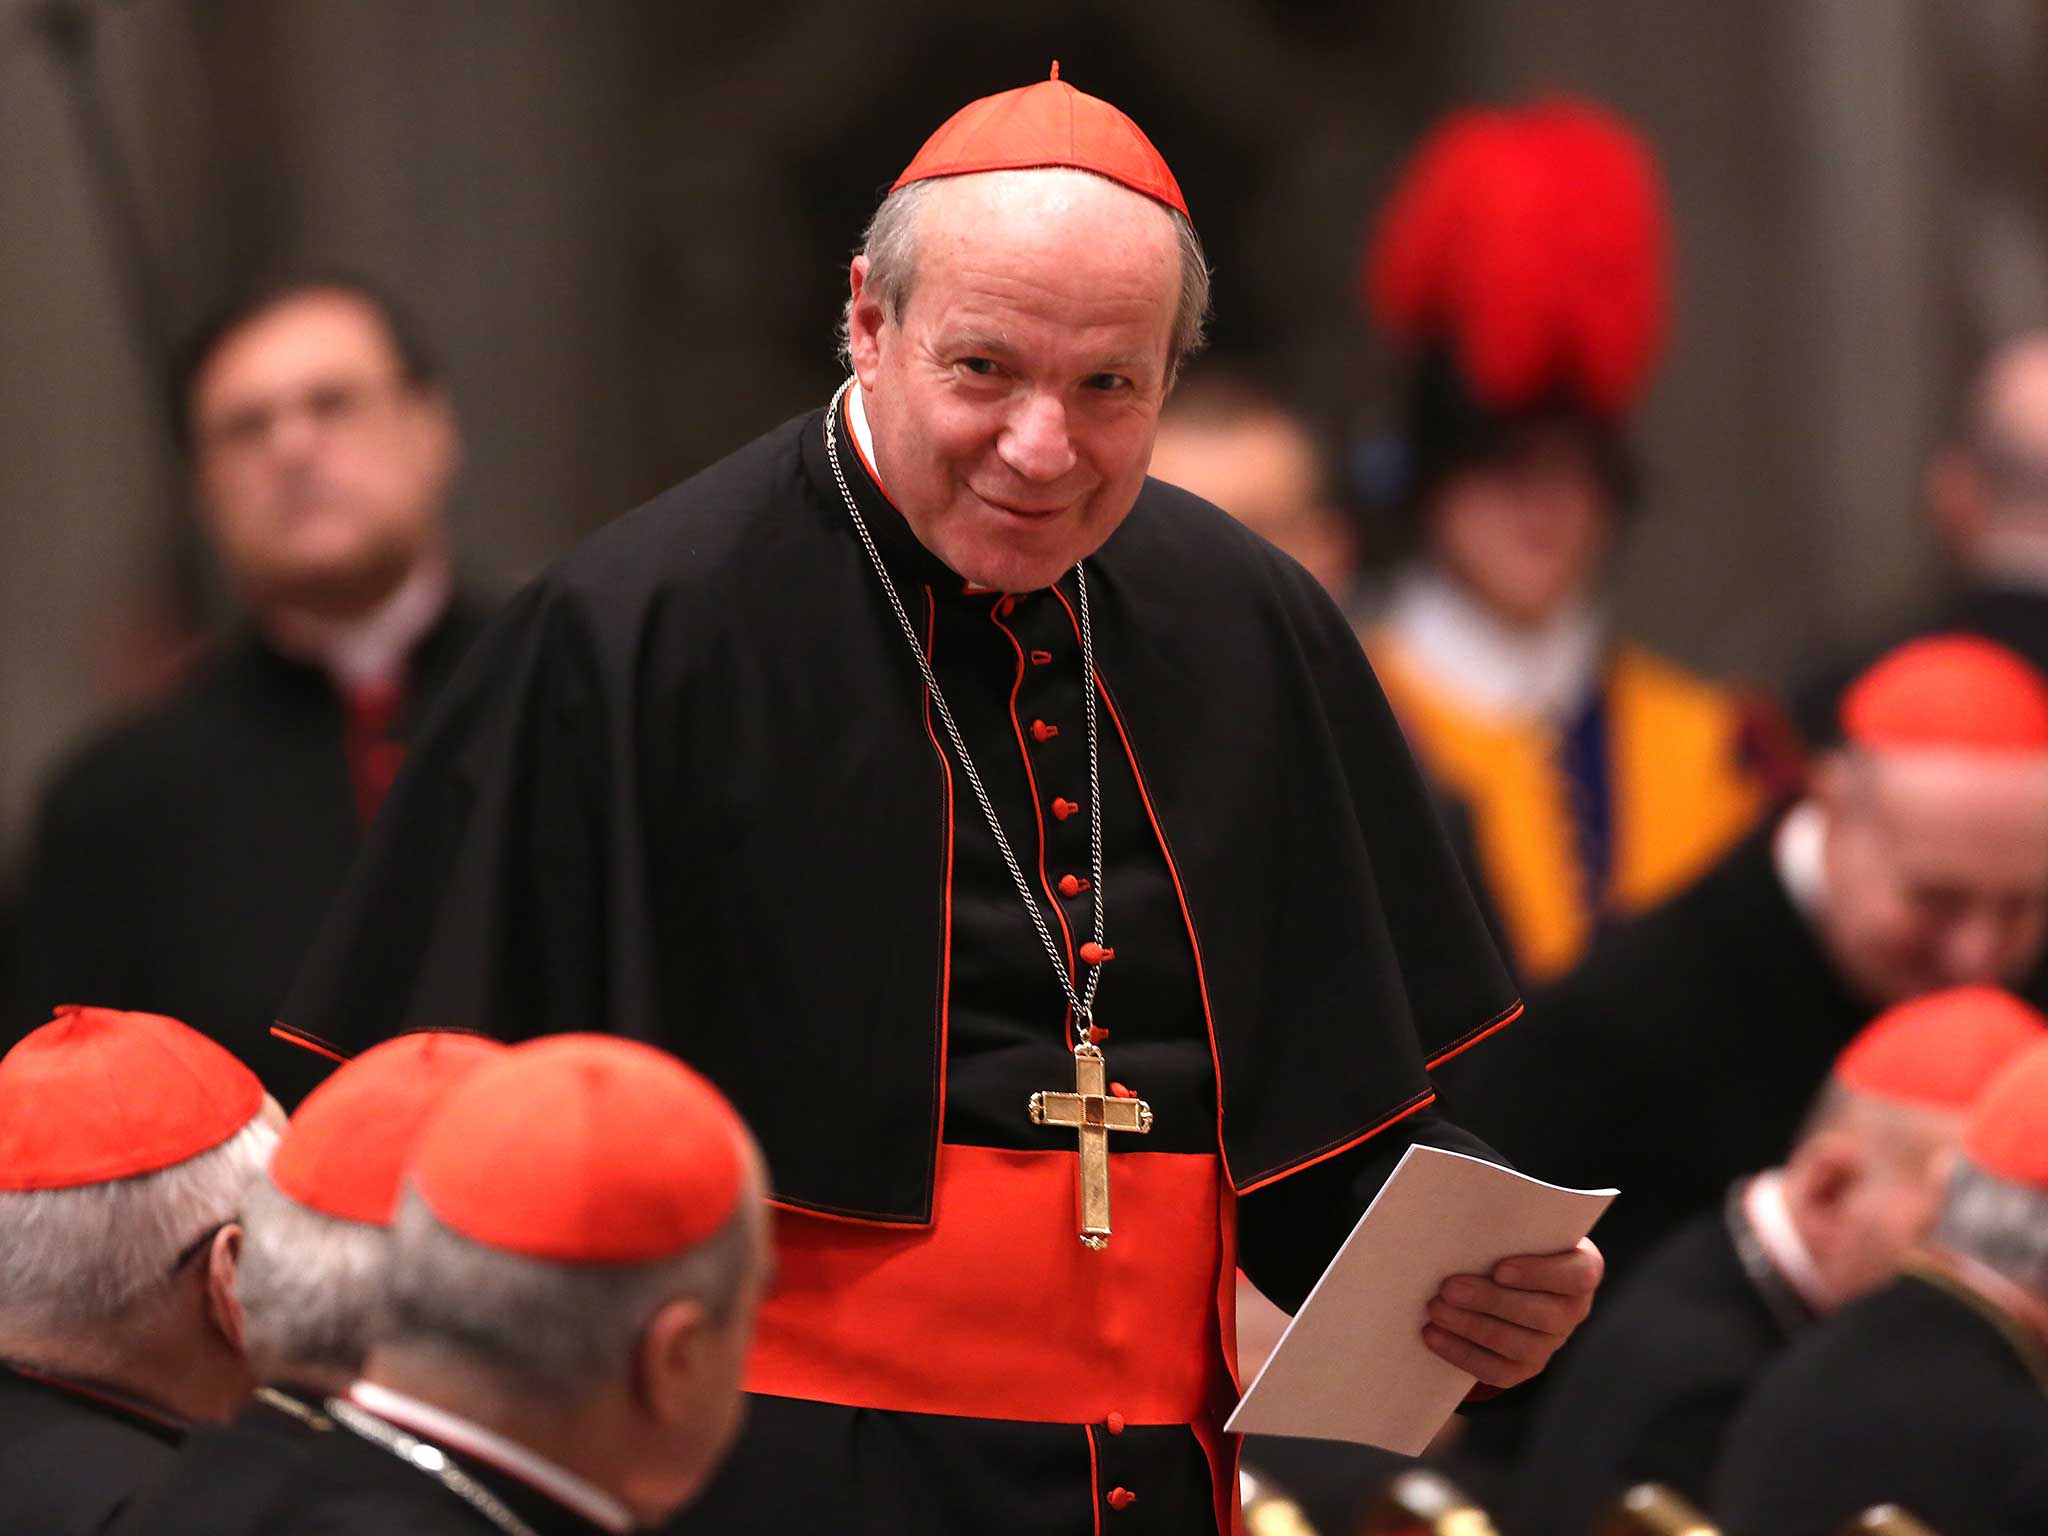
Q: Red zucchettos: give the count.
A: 7